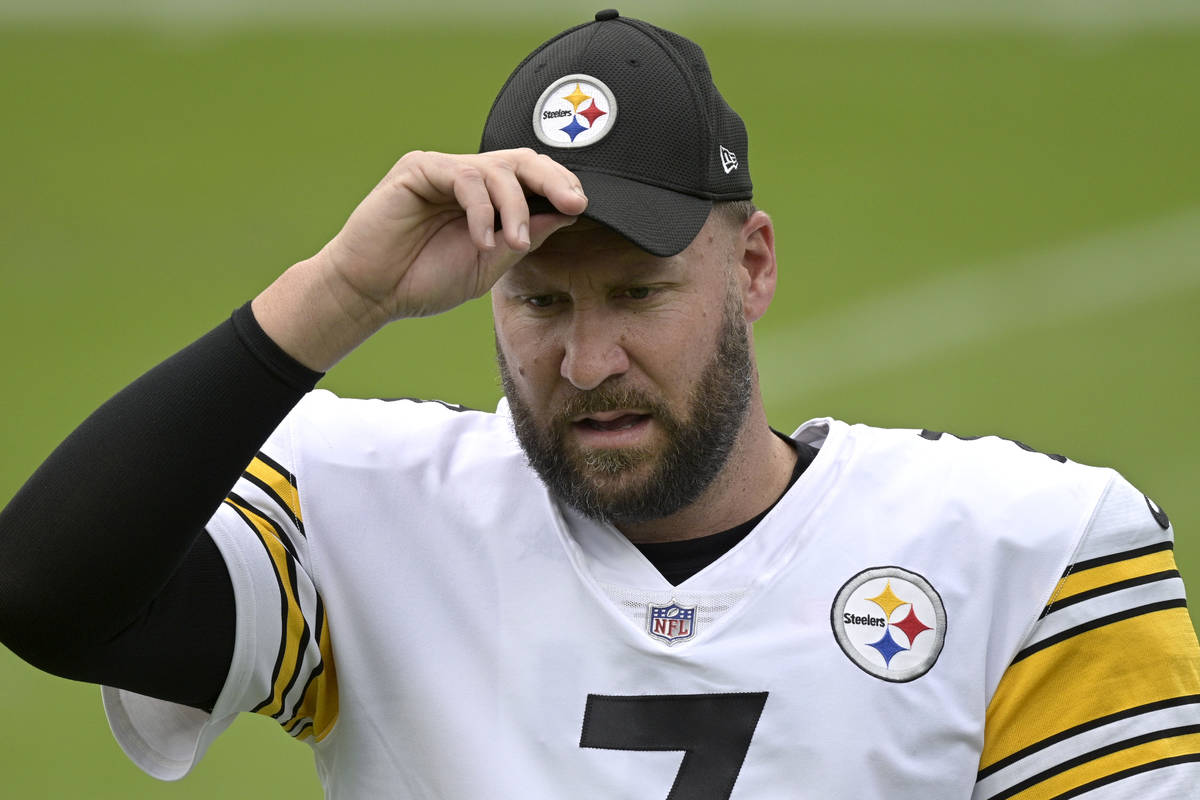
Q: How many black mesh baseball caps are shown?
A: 1